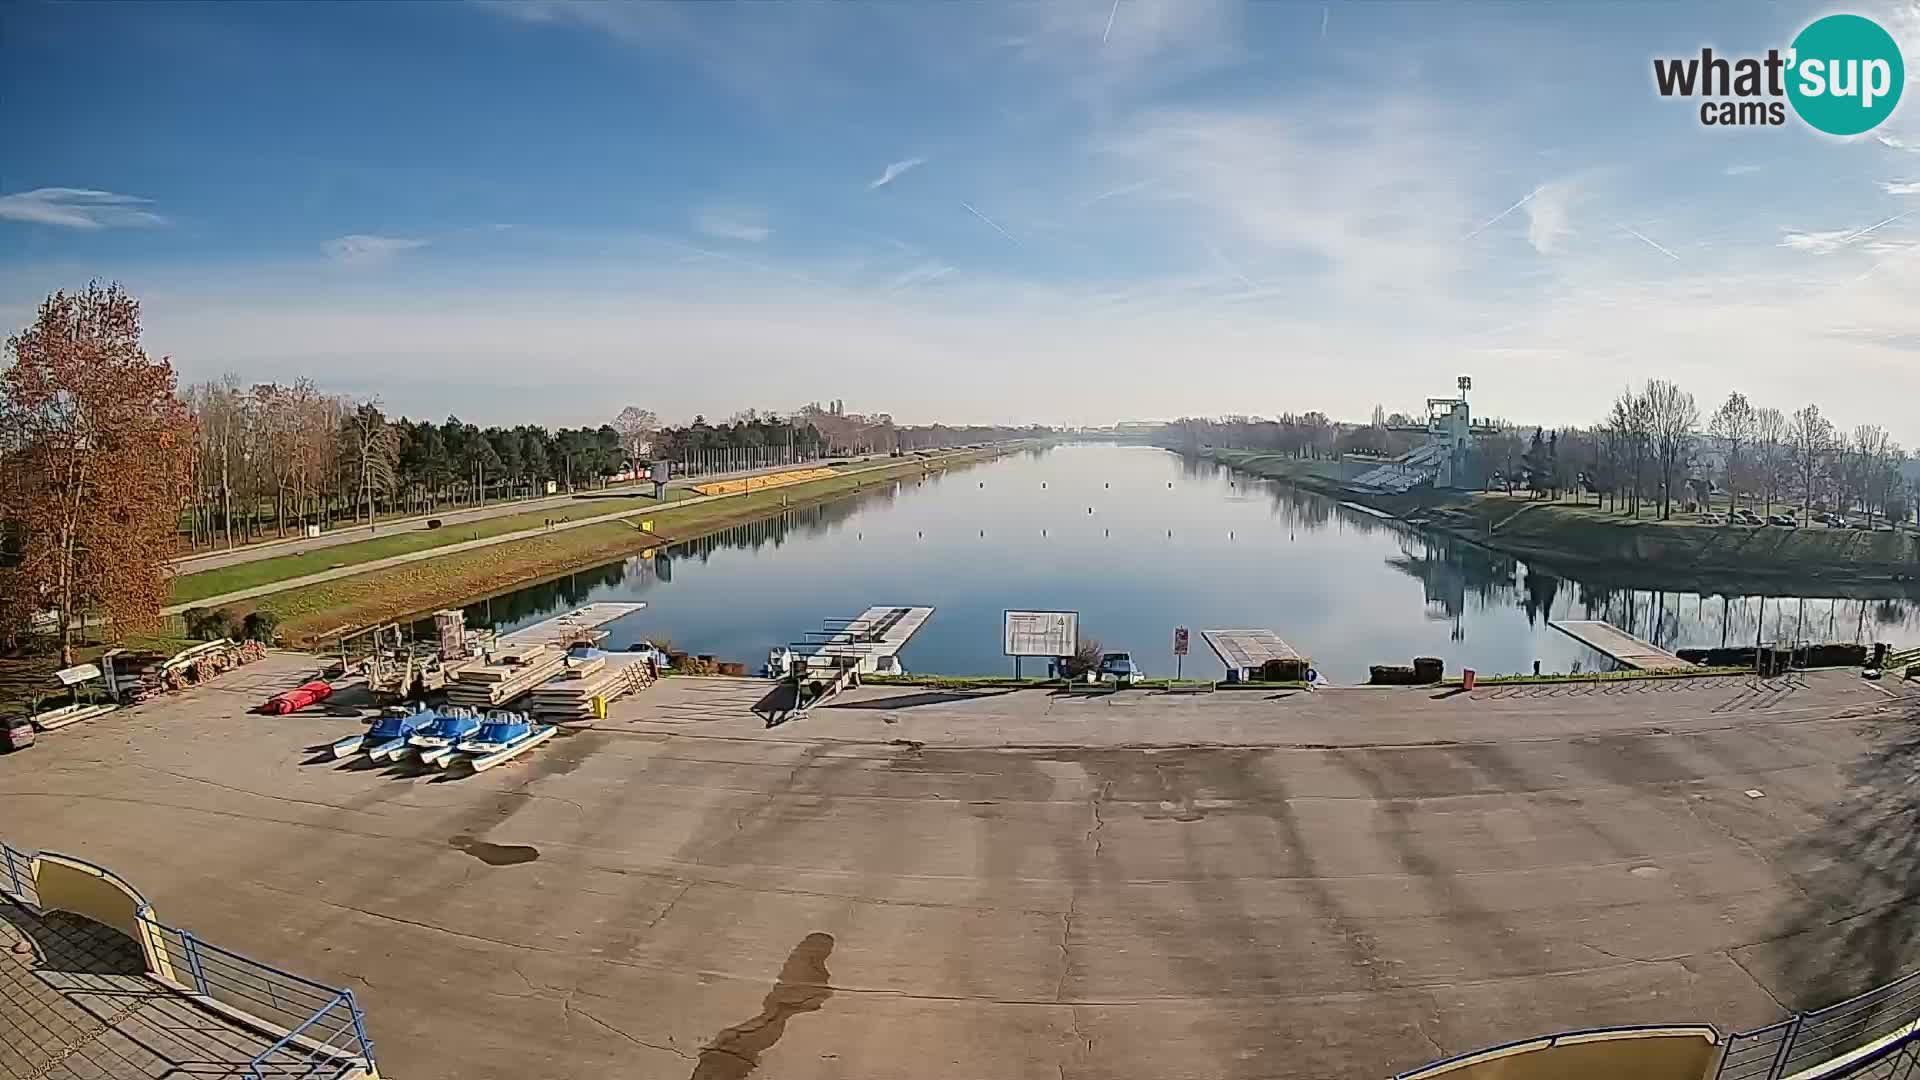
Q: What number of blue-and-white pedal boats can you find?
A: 3